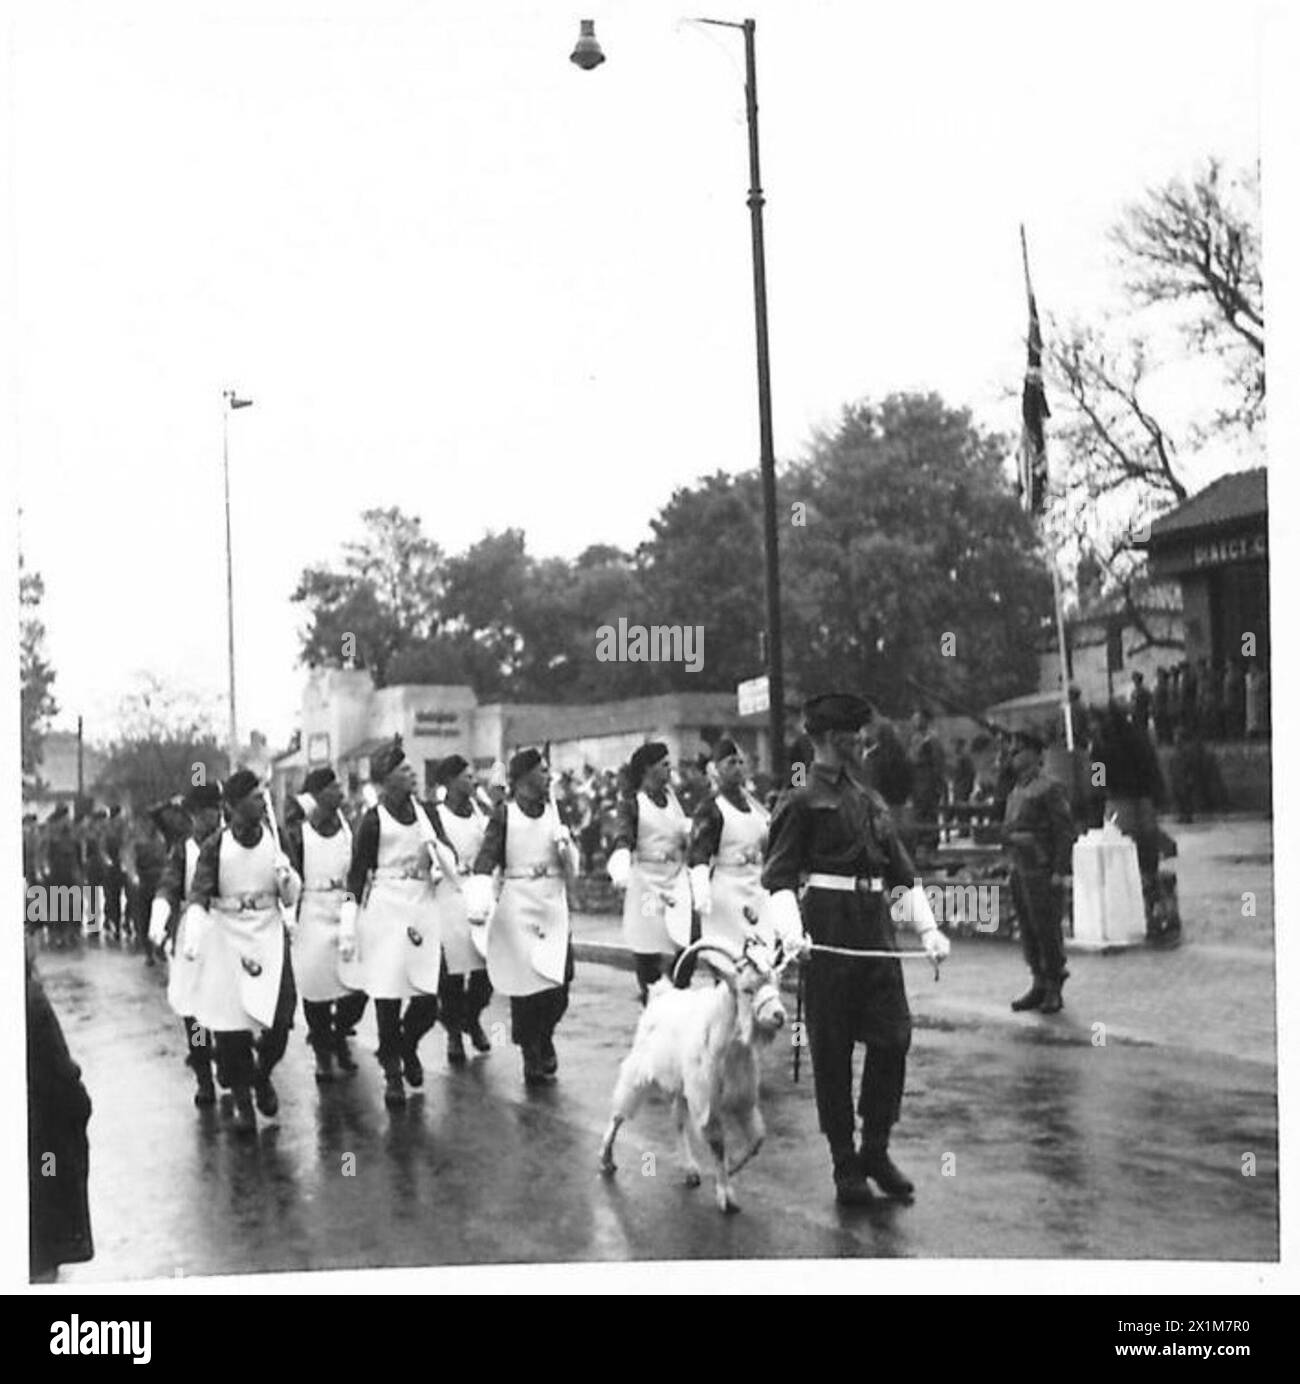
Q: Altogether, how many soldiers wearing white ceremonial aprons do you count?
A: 8